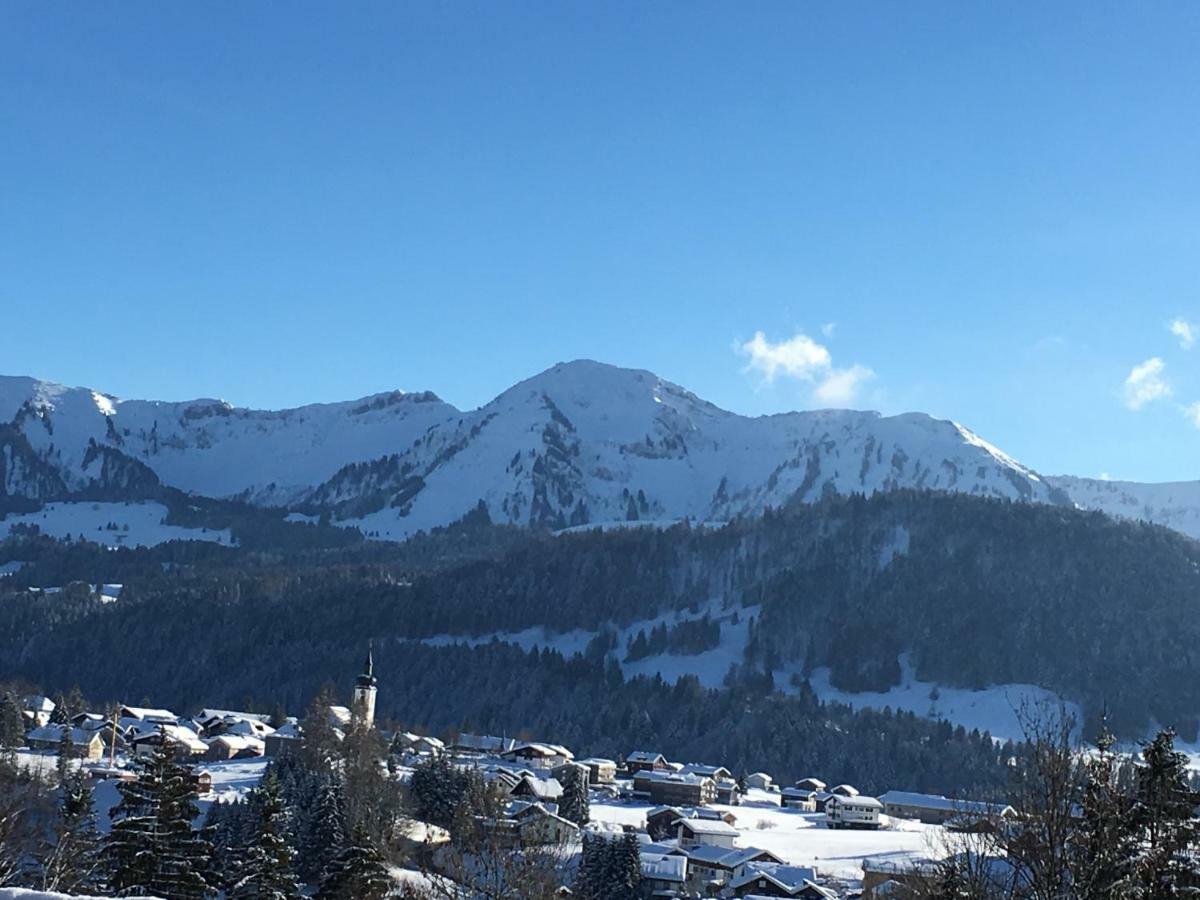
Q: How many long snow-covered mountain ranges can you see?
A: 1